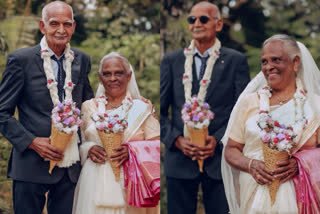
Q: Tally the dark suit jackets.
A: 2